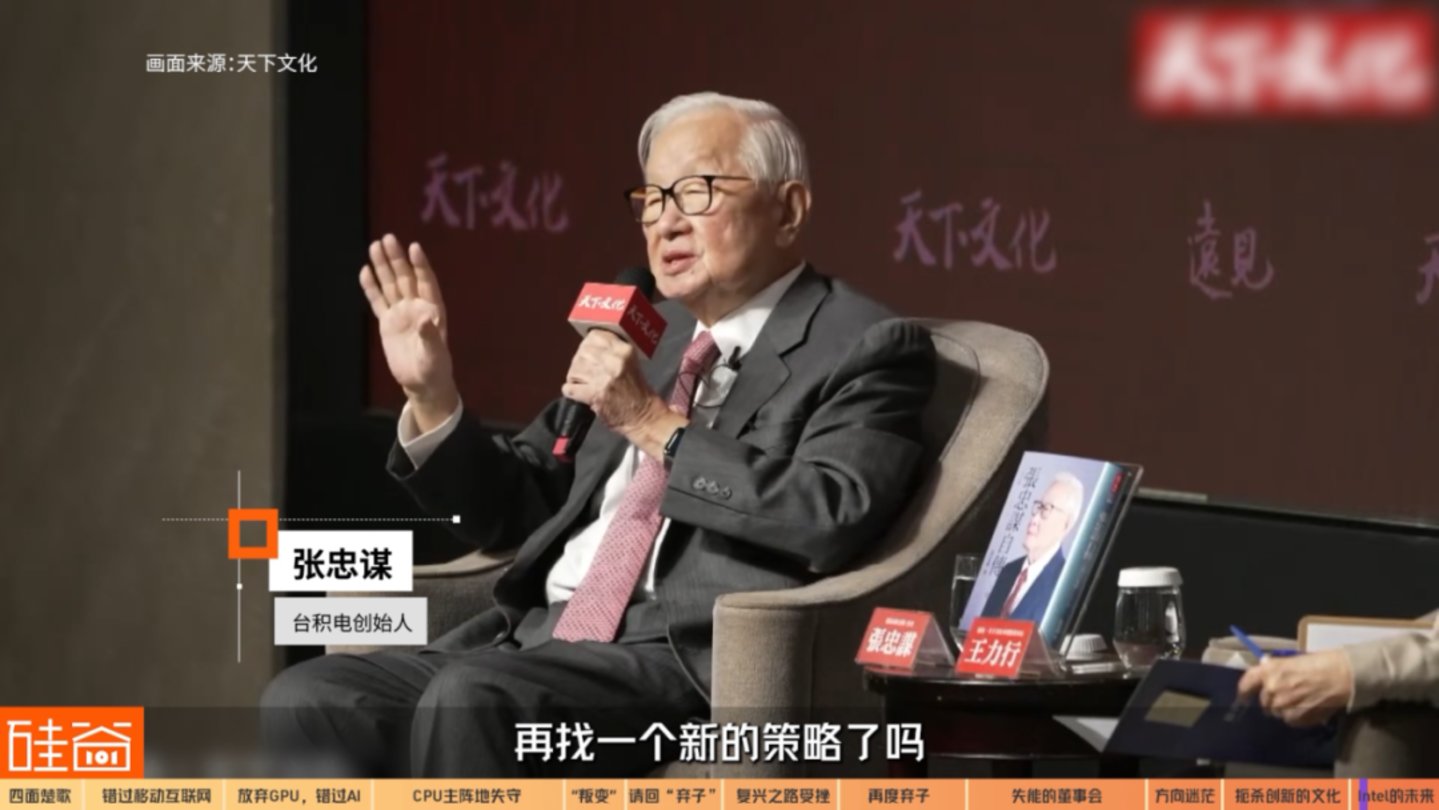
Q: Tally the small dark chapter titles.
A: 12